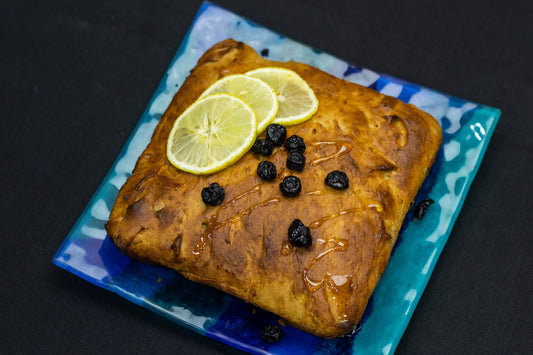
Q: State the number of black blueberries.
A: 11